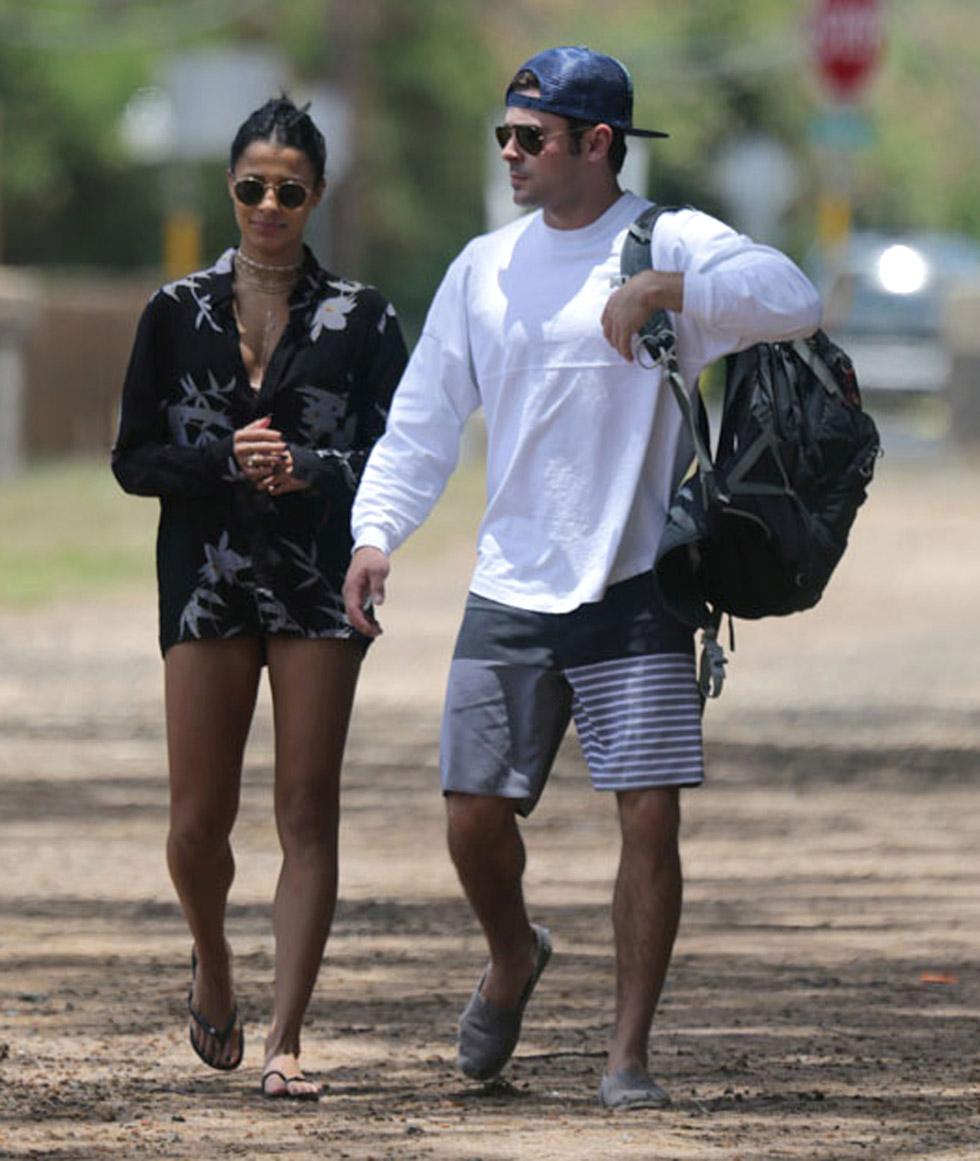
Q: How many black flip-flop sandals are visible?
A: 2